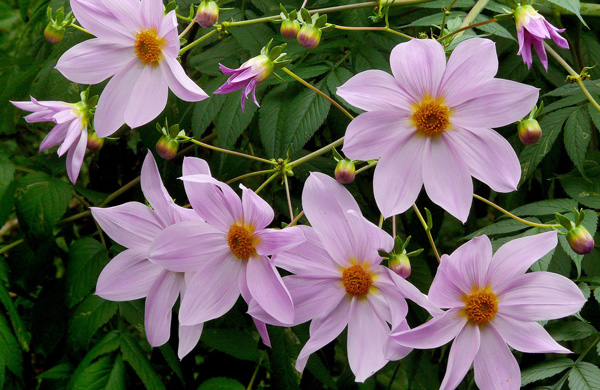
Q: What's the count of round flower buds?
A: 10